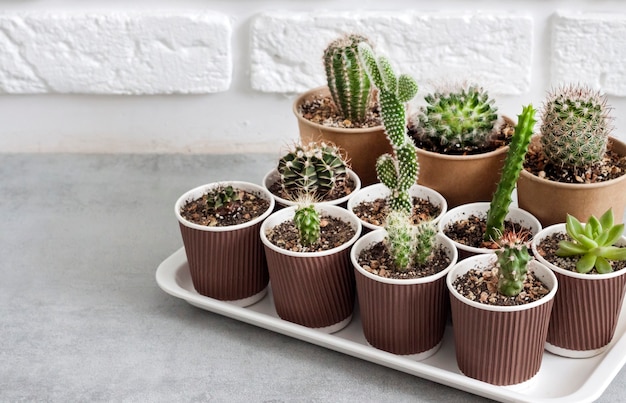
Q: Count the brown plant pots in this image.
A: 11